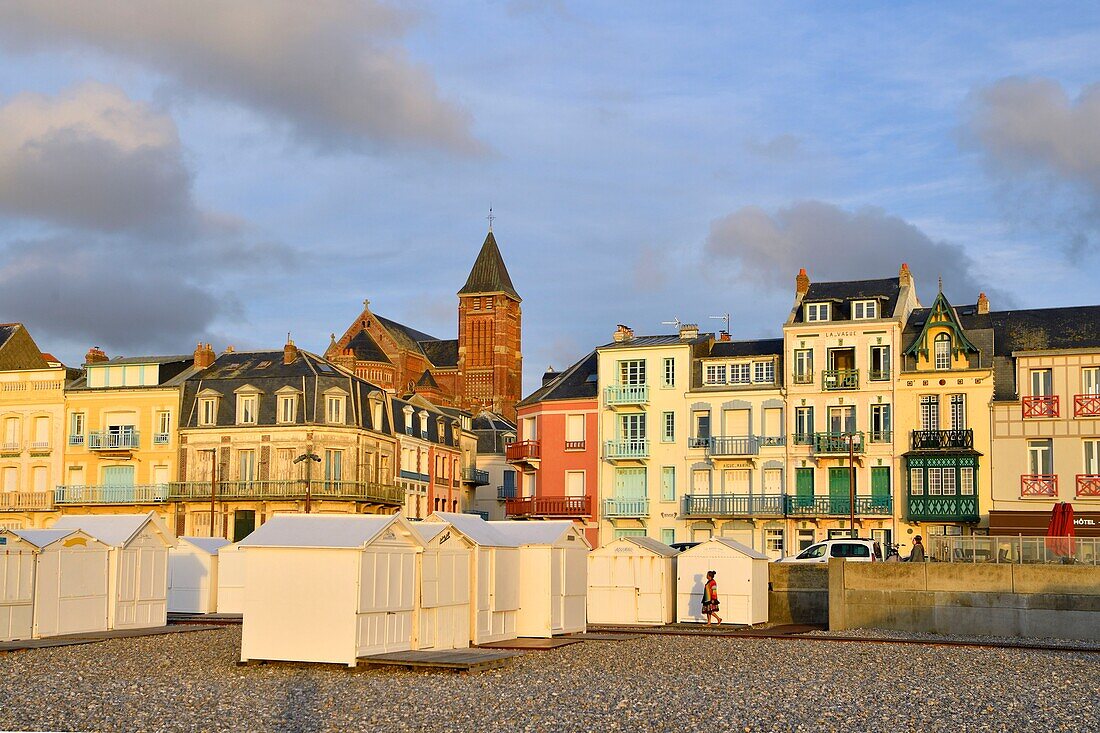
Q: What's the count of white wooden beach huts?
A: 11